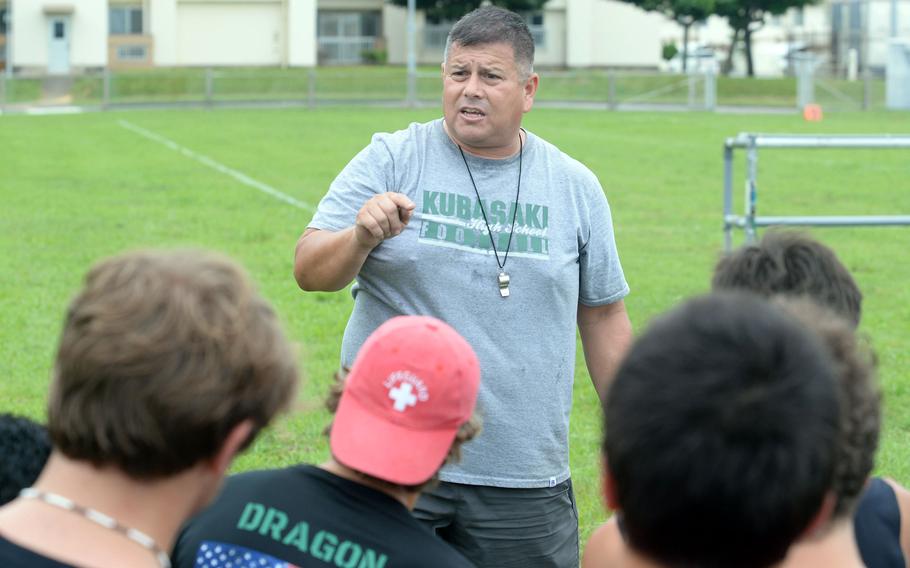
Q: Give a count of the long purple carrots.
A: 0